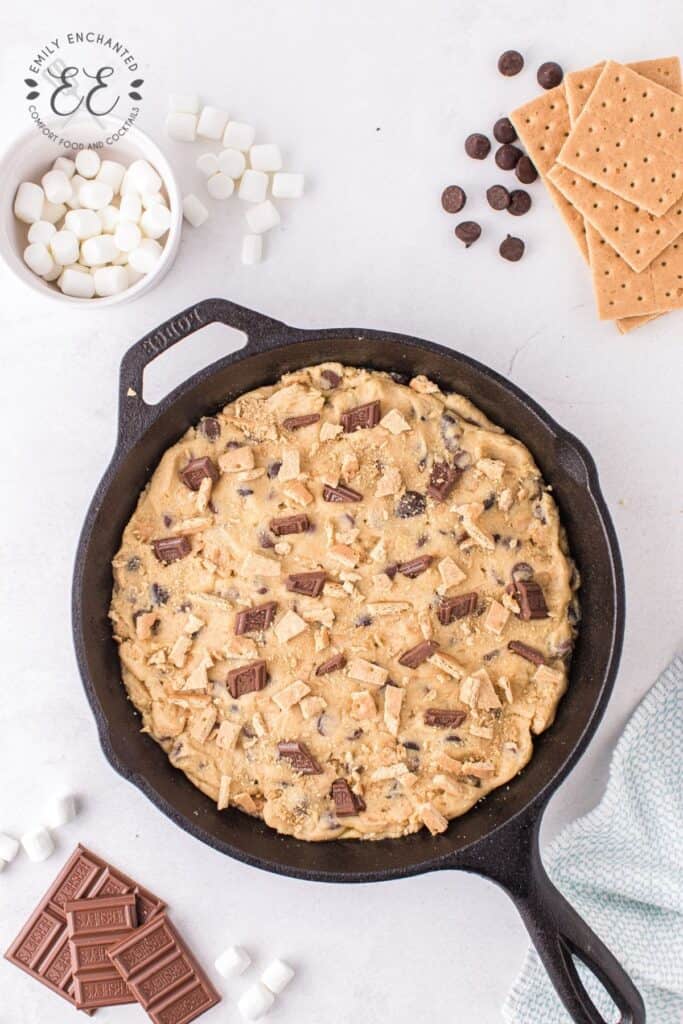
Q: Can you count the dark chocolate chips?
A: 11